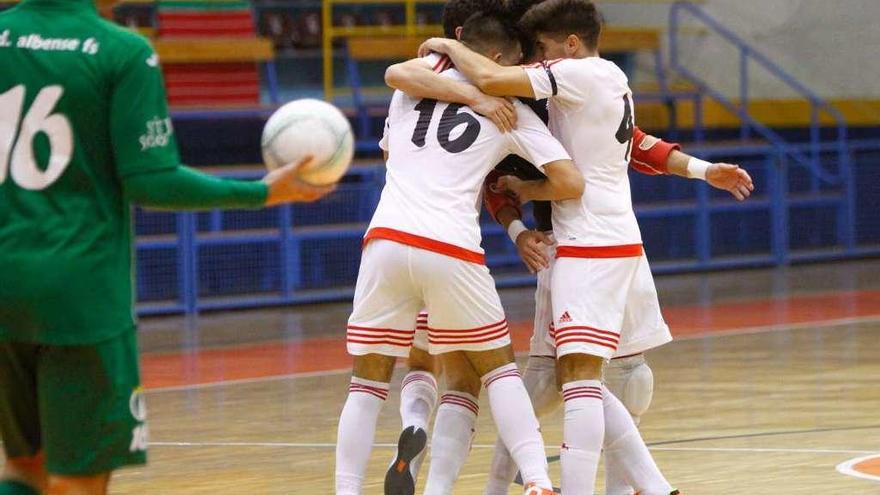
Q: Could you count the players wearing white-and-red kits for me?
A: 3